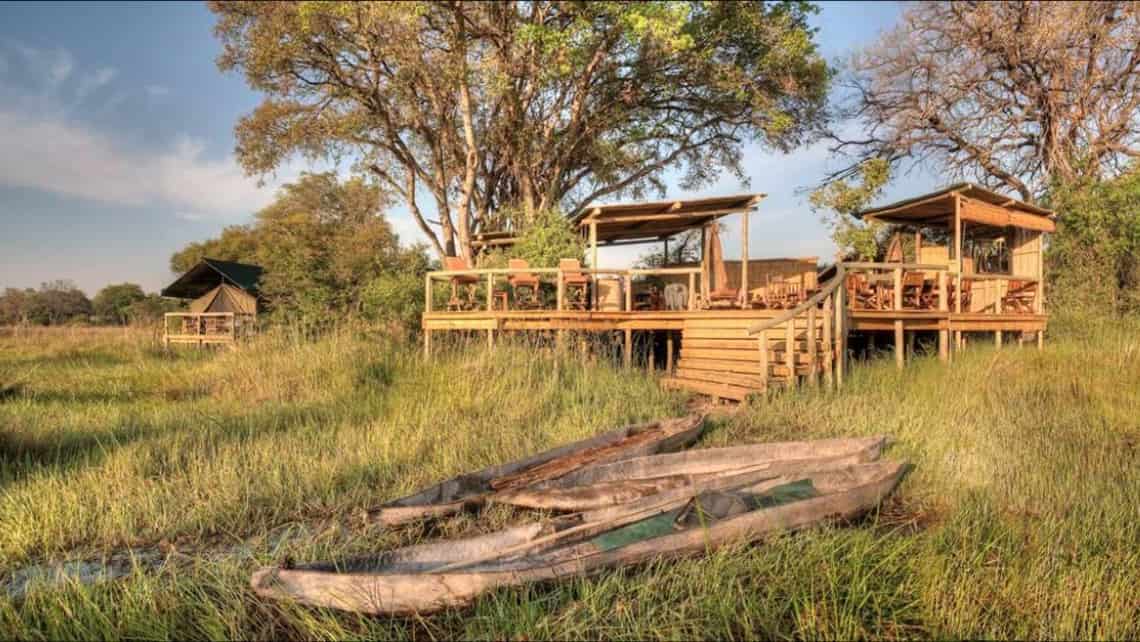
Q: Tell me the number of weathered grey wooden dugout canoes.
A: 3